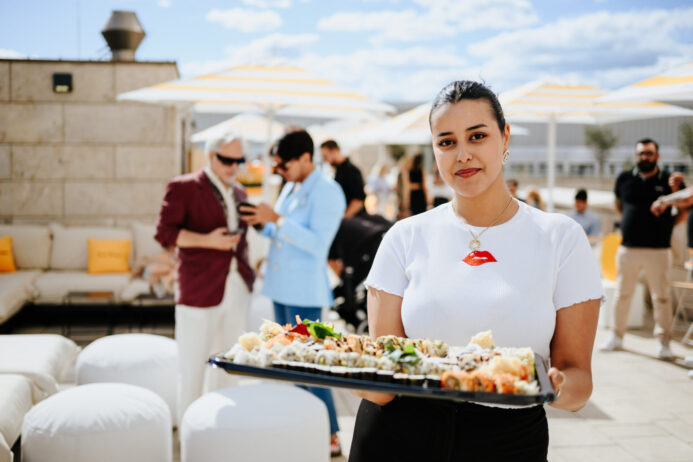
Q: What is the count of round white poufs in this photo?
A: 3